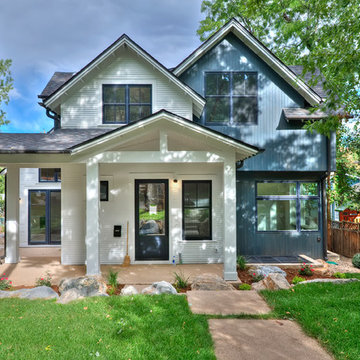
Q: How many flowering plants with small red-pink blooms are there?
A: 4